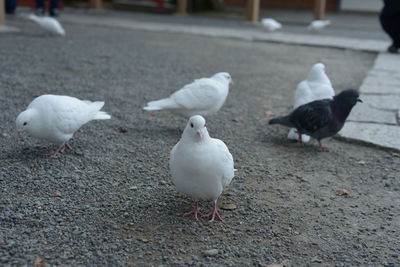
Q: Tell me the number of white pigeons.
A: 7